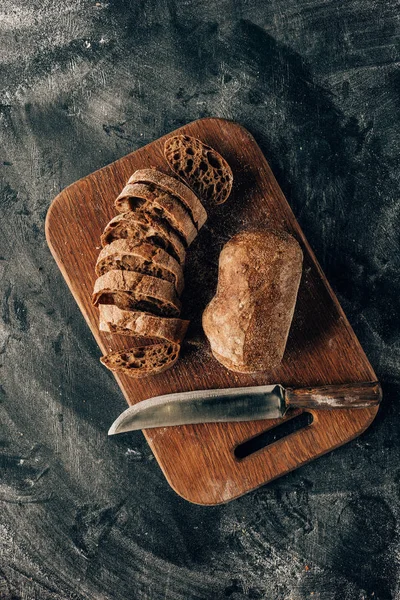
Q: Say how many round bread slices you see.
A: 8